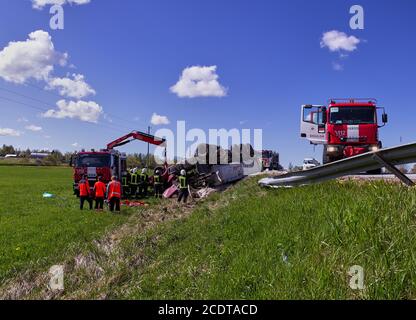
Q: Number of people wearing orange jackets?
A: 3